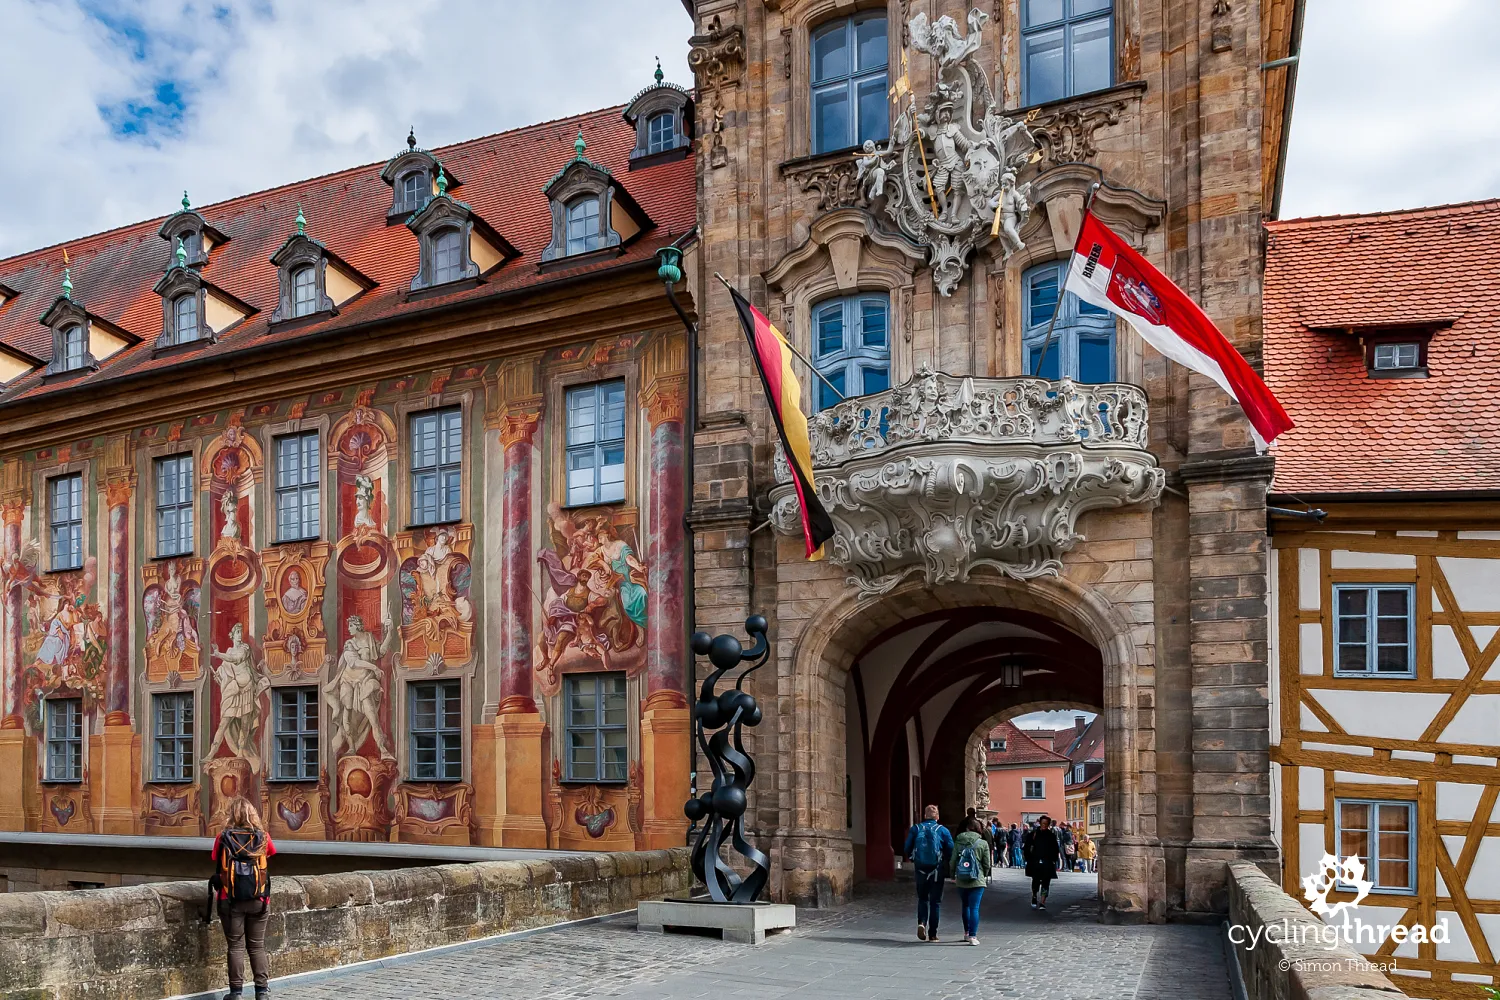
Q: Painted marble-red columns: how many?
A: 4